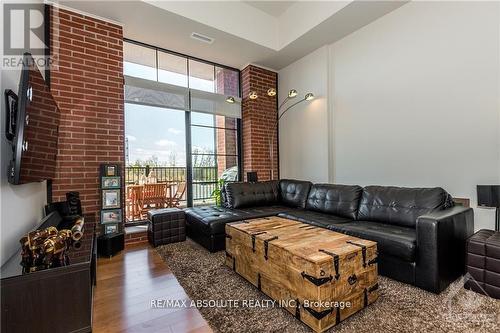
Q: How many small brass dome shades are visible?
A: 5